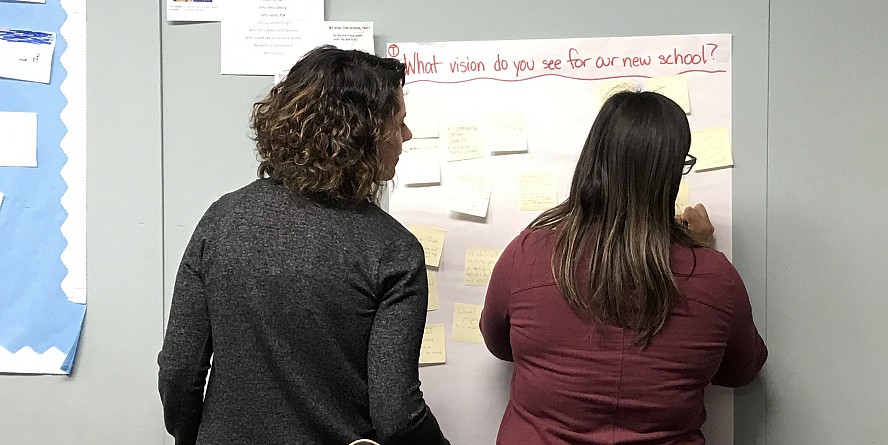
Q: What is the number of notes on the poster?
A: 15